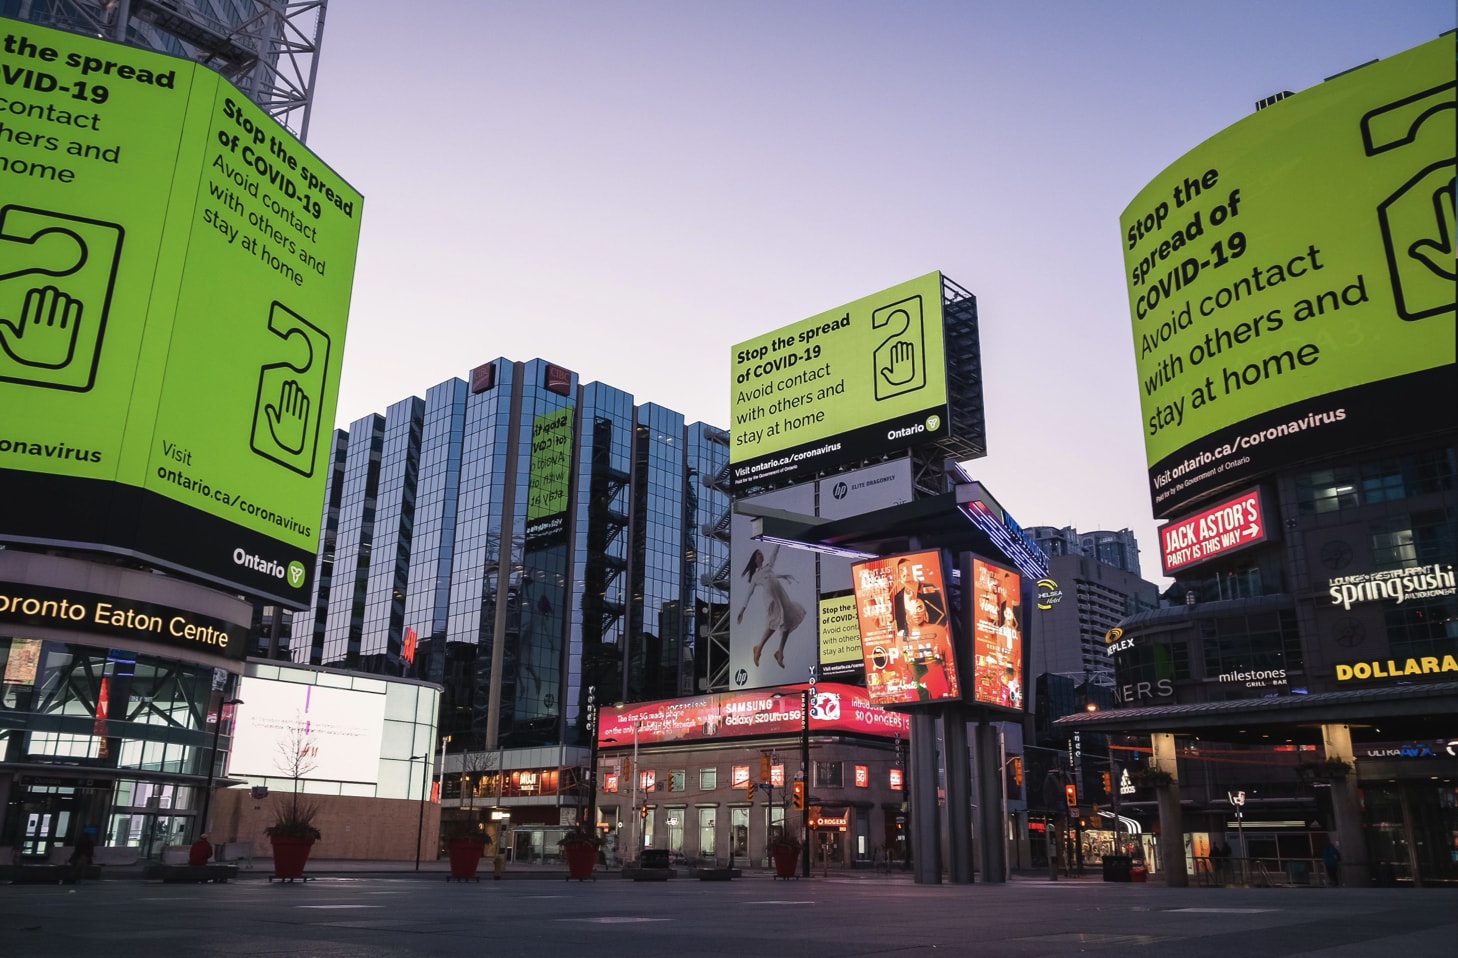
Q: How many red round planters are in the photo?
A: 4